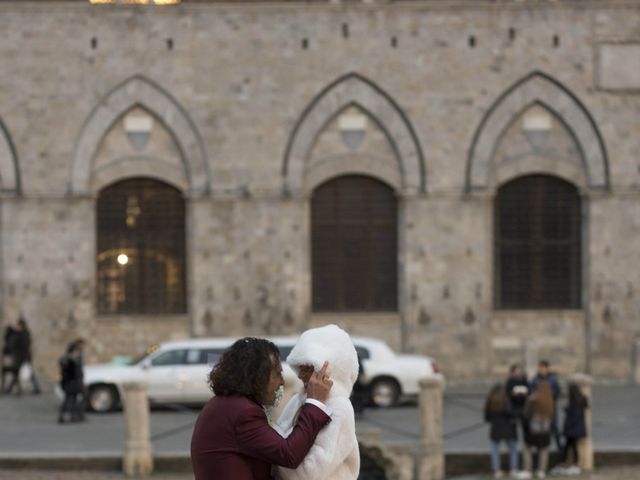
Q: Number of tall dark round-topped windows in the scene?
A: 3